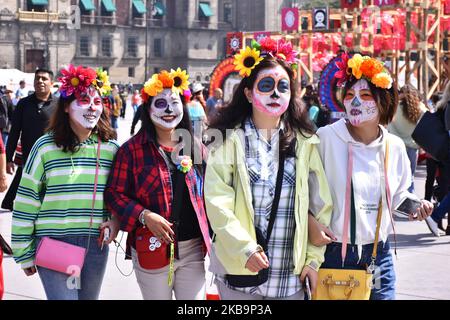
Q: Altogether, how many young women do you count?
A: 4